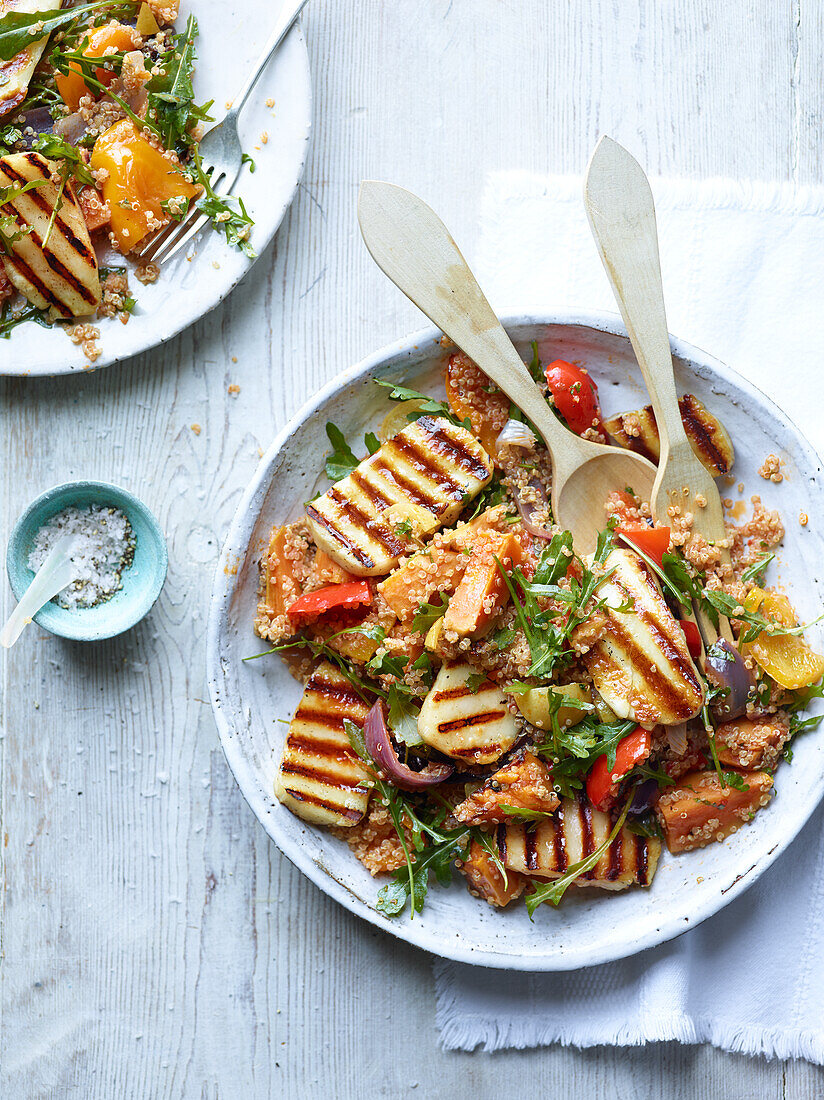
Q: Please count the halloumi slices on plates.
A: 8